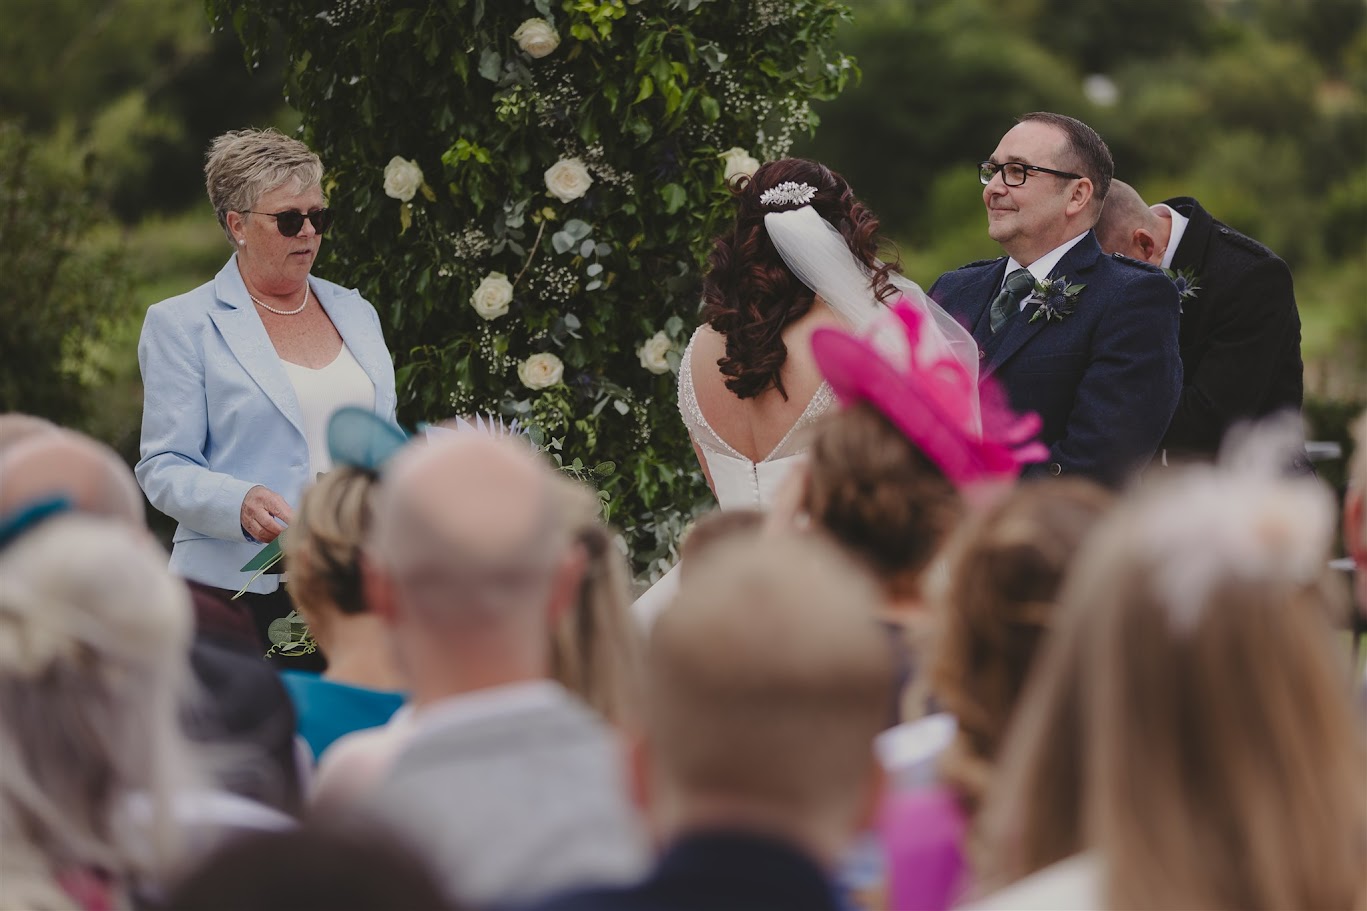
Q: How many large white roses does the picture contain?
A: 7